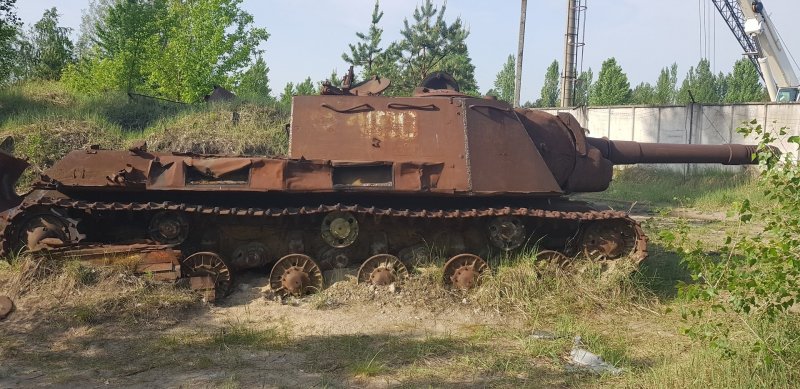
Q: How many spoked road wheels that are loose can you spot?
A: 5